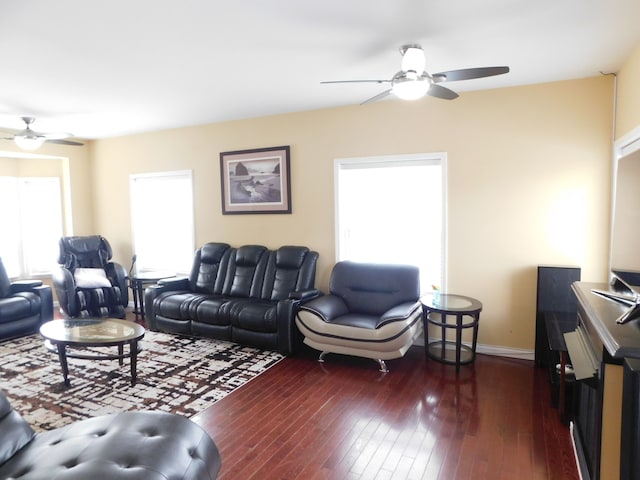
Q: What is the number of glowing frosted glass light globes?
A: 2